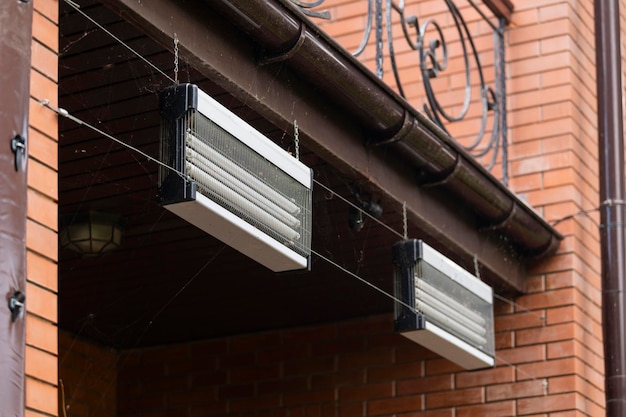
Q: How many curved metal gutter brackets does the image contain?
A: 4